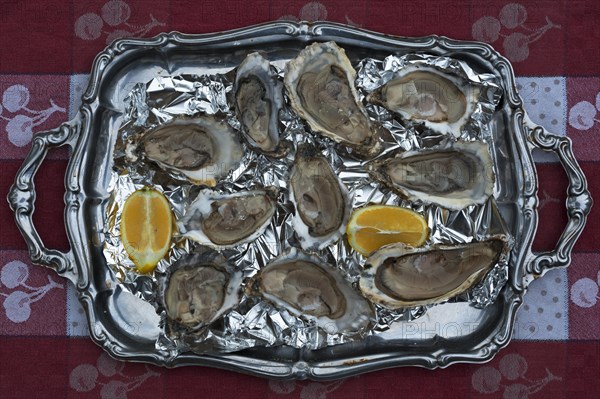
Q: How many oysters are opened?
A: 10